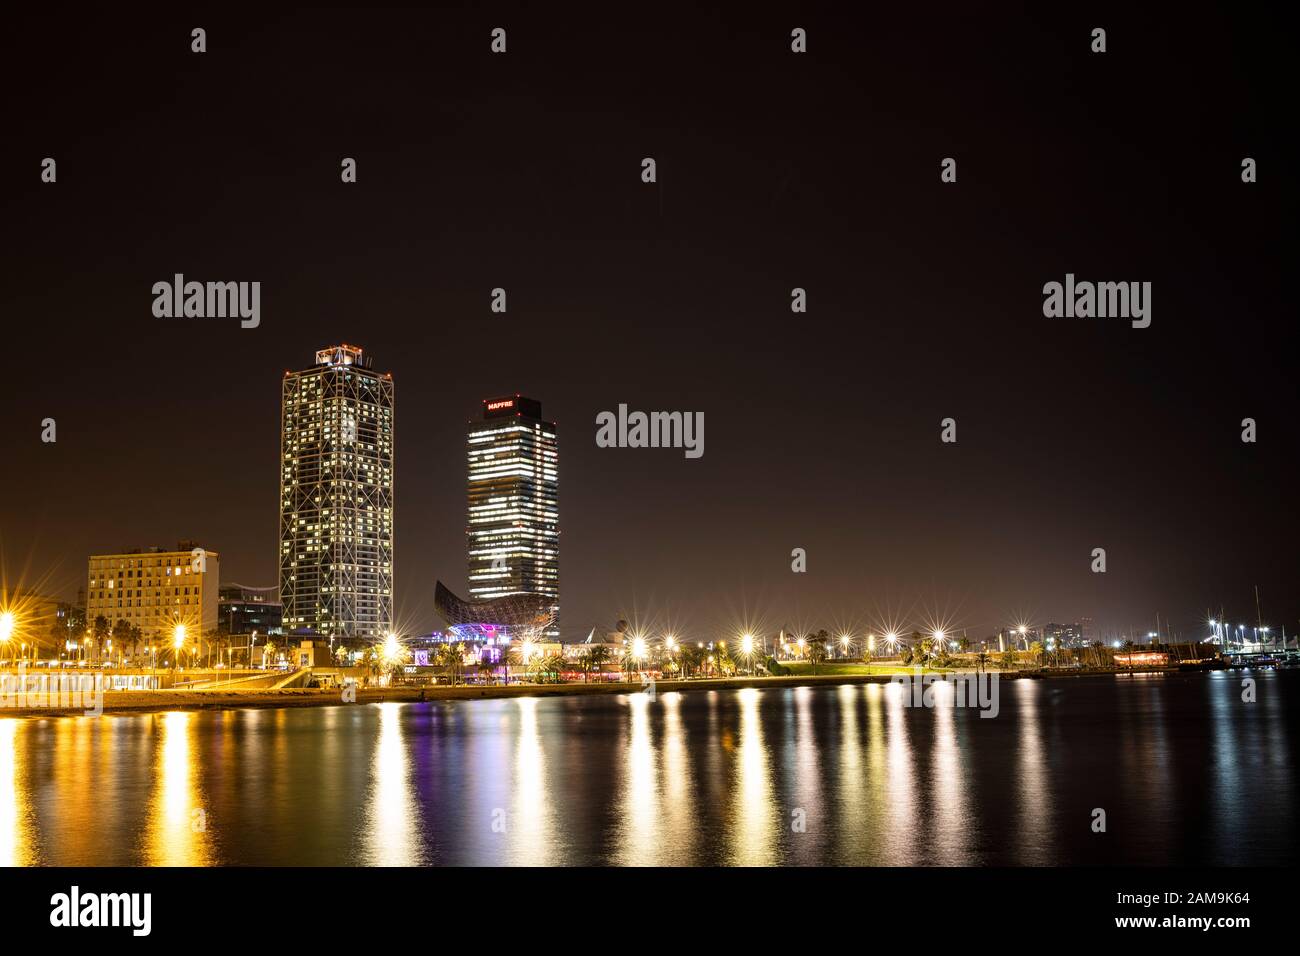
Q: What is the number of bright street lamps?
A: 12